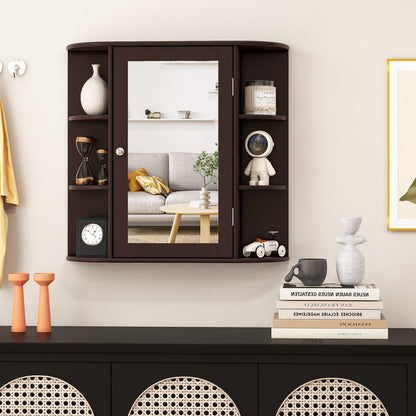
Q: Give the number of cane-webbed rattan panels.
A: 3